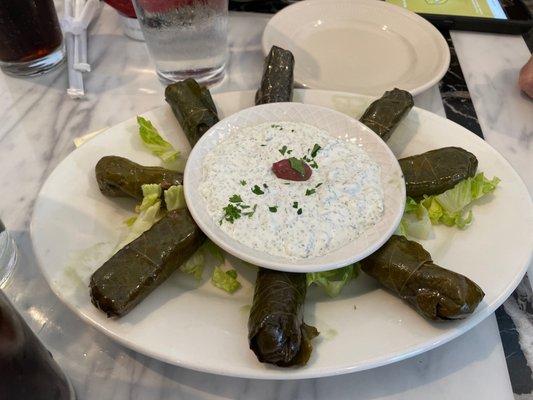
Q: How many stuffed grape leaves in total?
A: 8